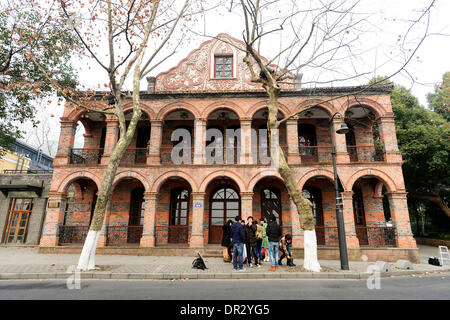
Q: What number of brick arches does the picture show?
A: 14